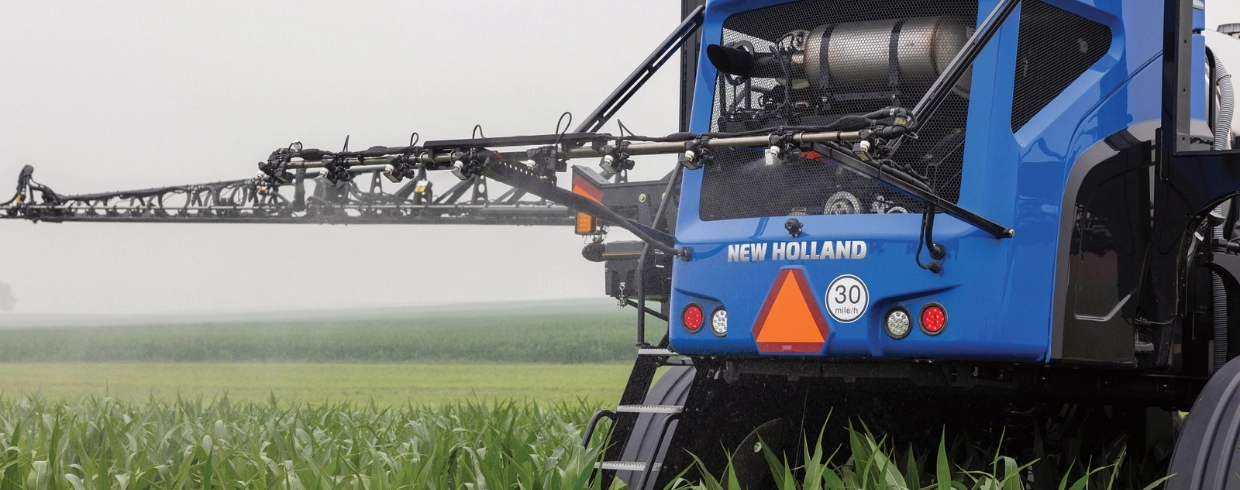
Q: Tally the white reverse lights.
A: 2